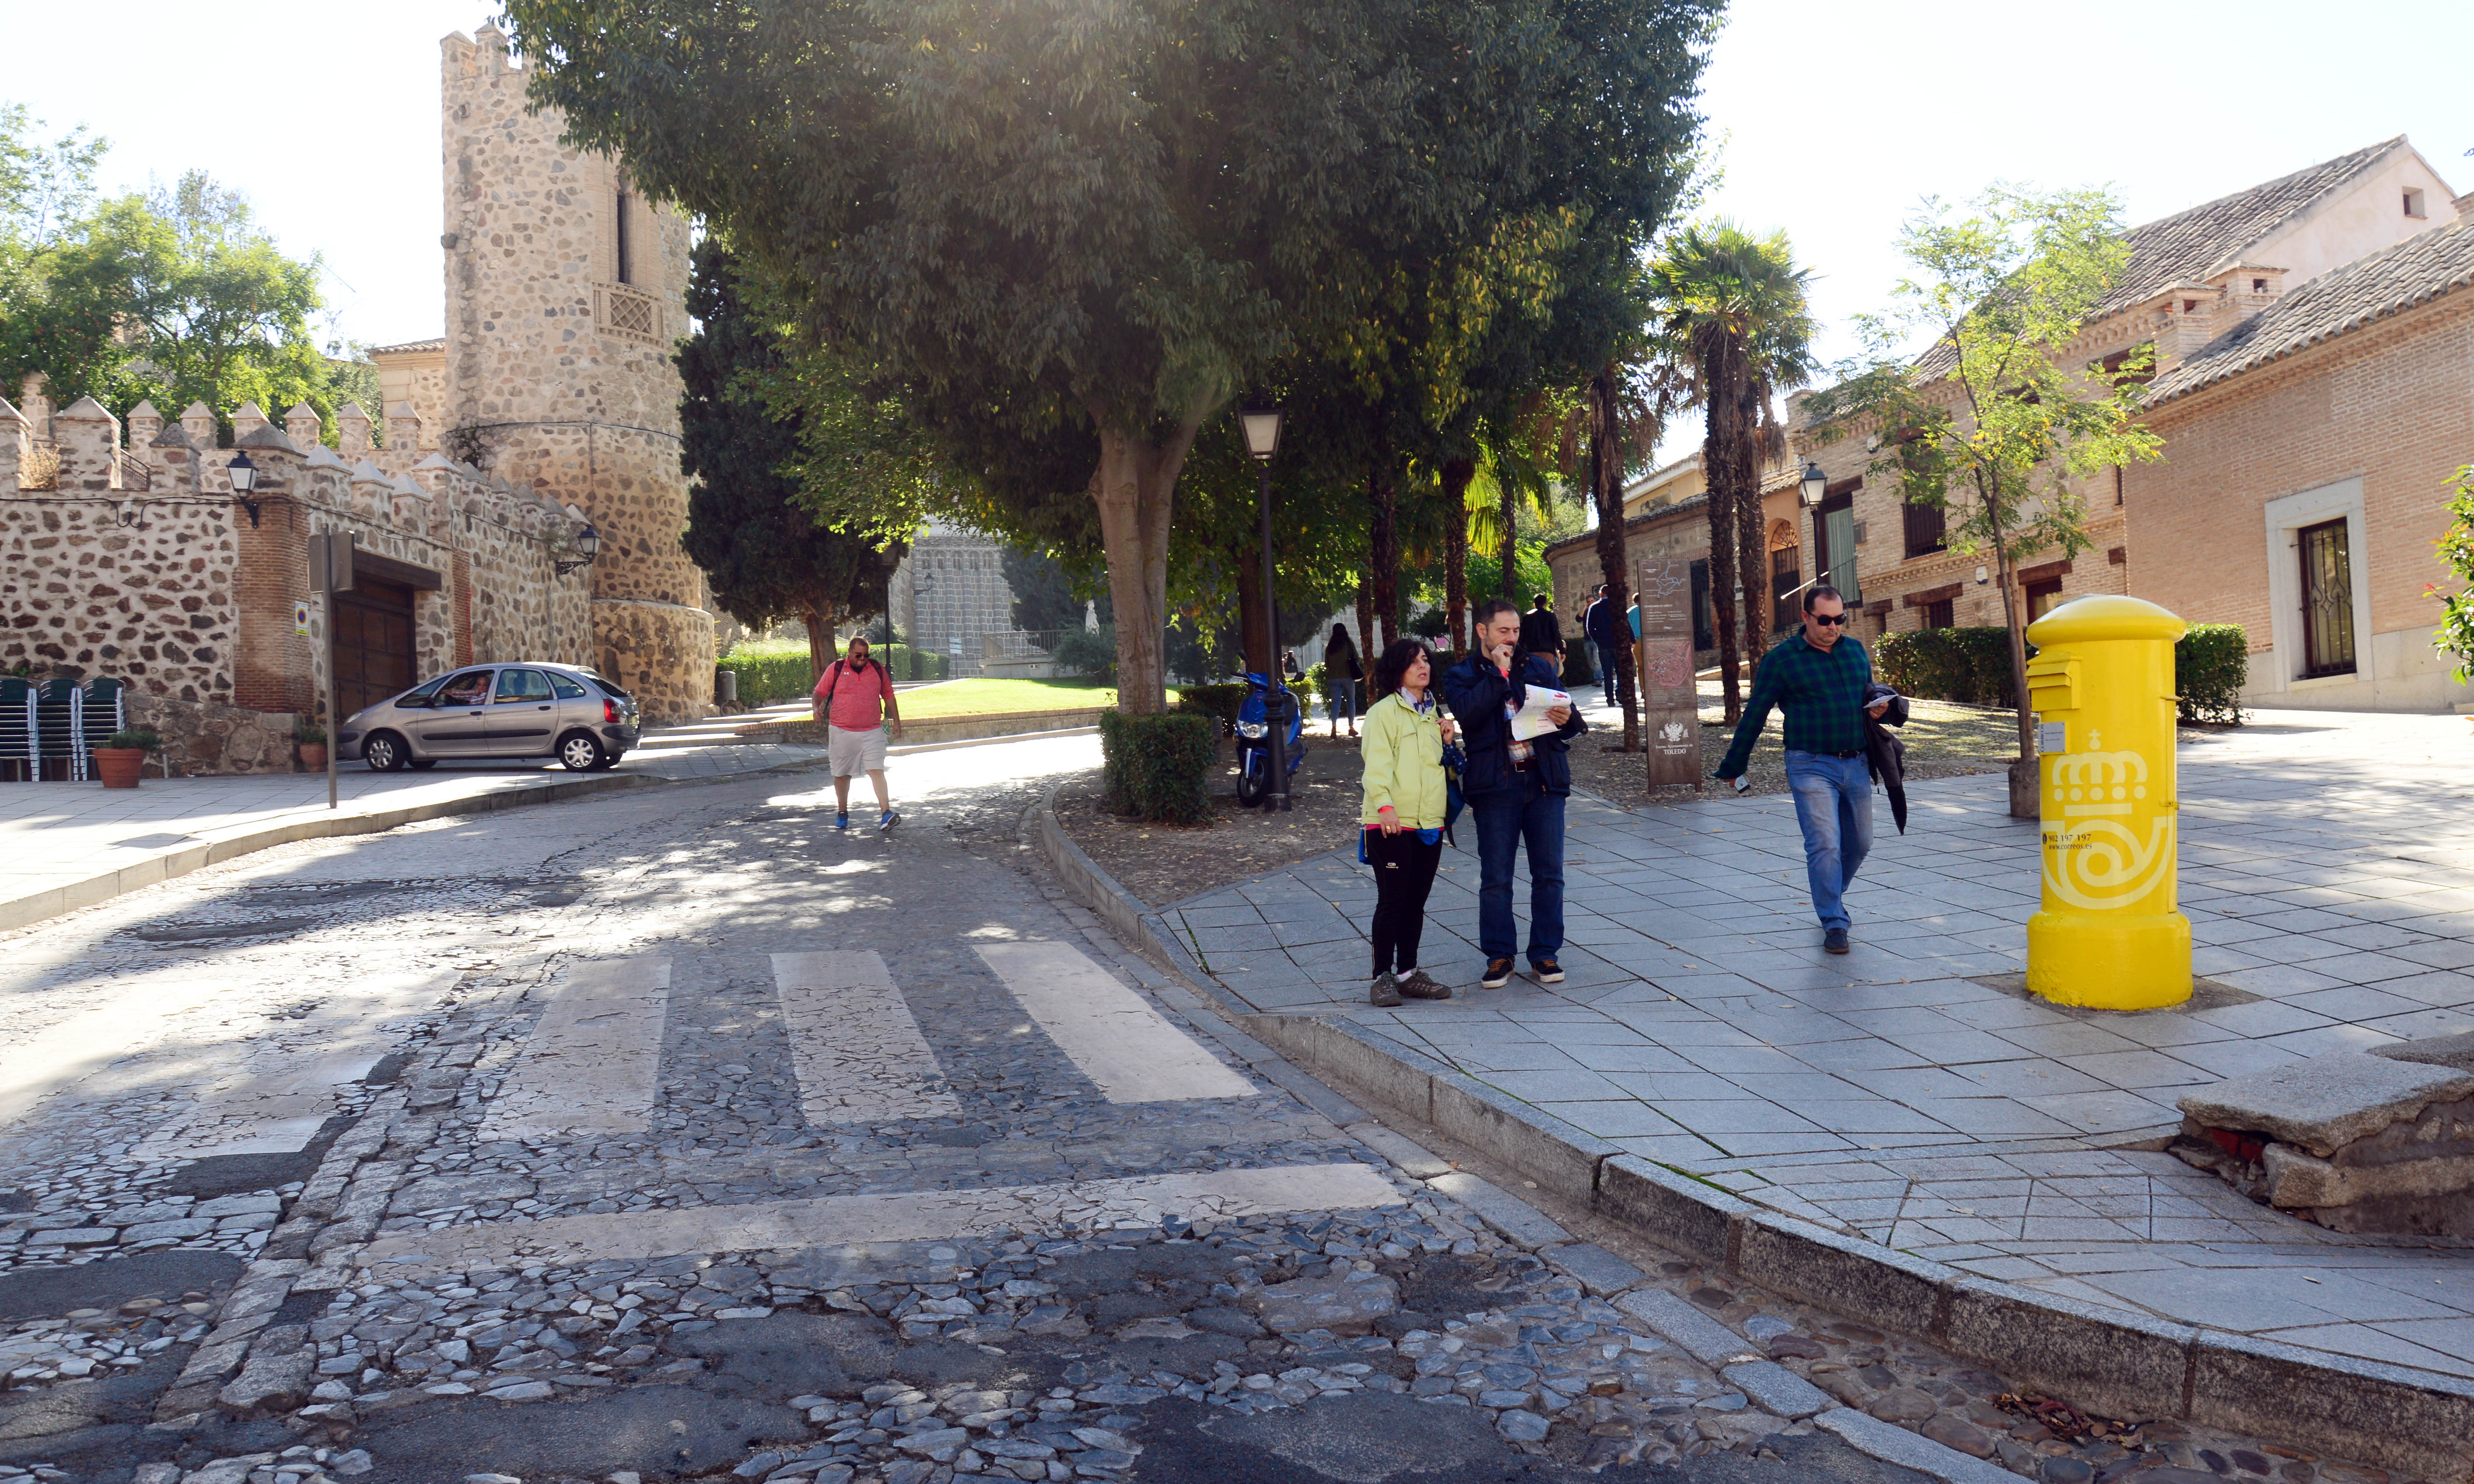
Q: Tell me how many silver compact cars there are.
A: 1